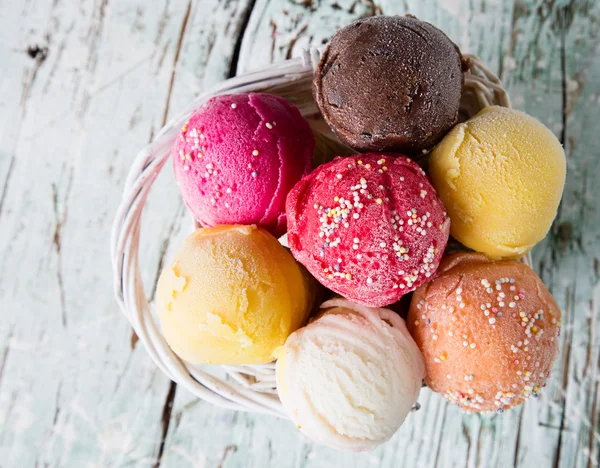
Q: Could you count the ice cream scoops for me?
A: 7